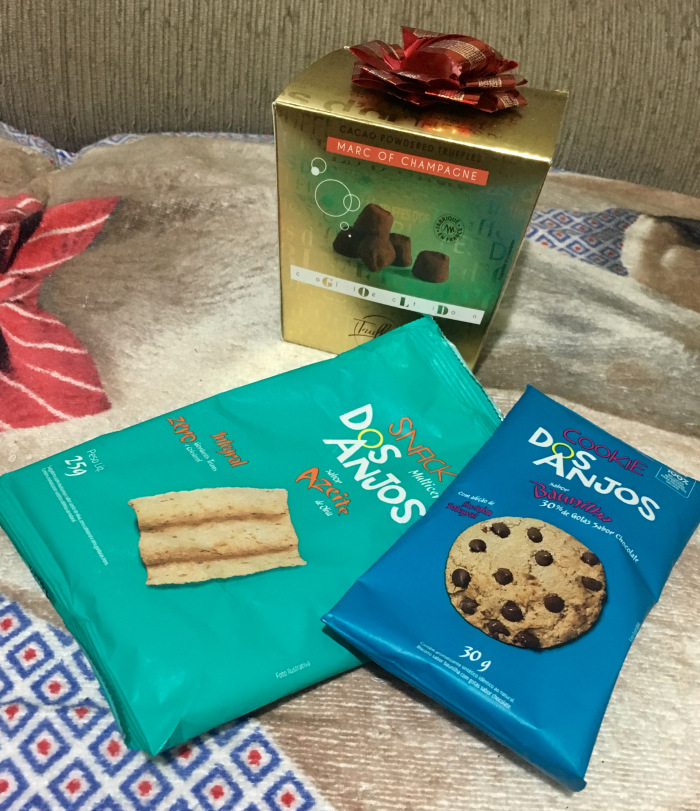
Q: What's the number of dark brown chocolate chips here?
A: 13